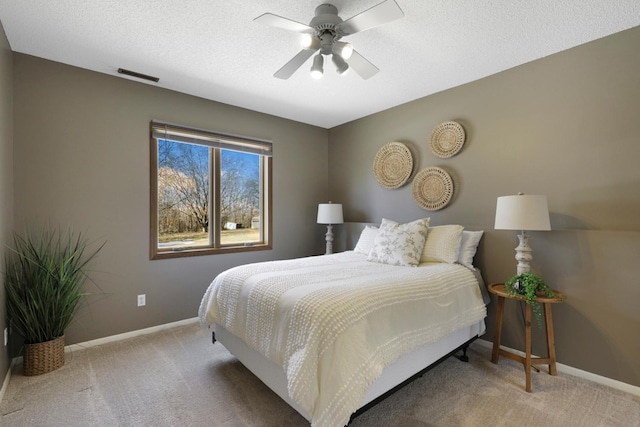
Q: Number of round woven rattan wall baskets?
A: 3